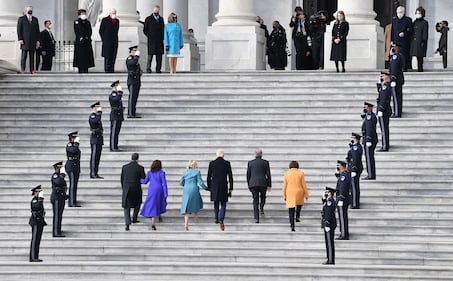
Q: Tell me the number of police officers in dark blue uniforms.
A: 12